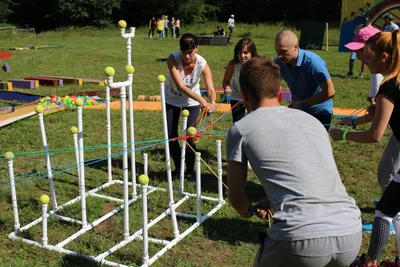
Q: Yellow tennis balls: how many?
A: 13